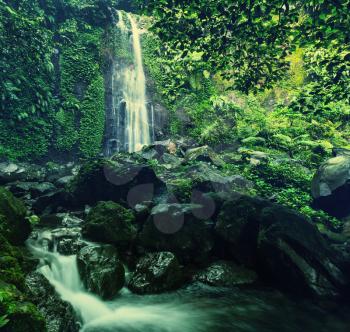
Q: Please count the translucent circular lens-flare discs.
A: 4